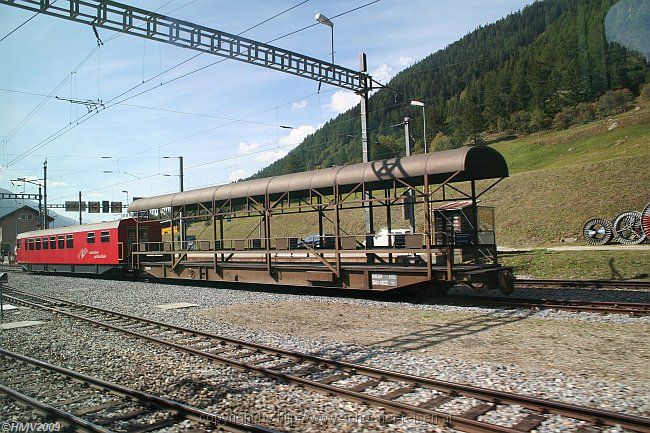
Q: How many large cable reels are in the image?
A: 3